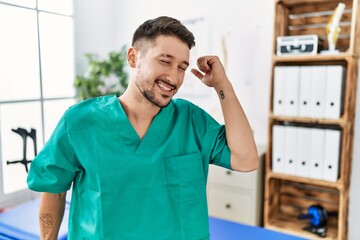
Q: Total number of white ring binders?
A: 10